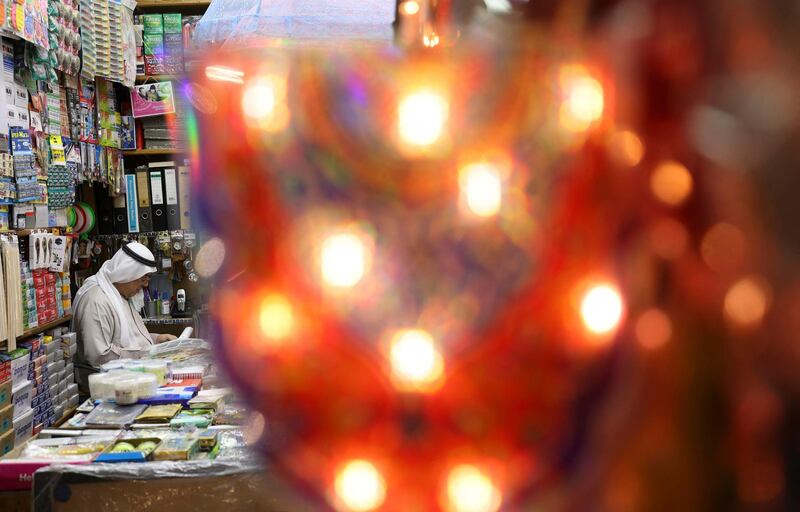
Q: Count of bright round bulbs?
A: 10